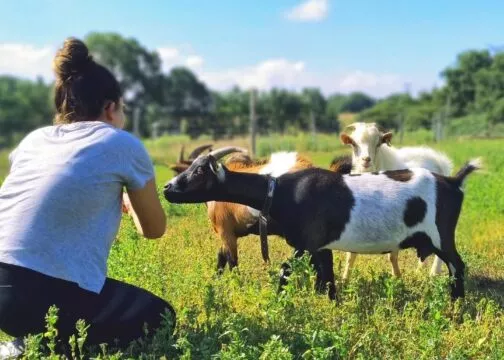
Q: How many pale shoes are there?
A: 1